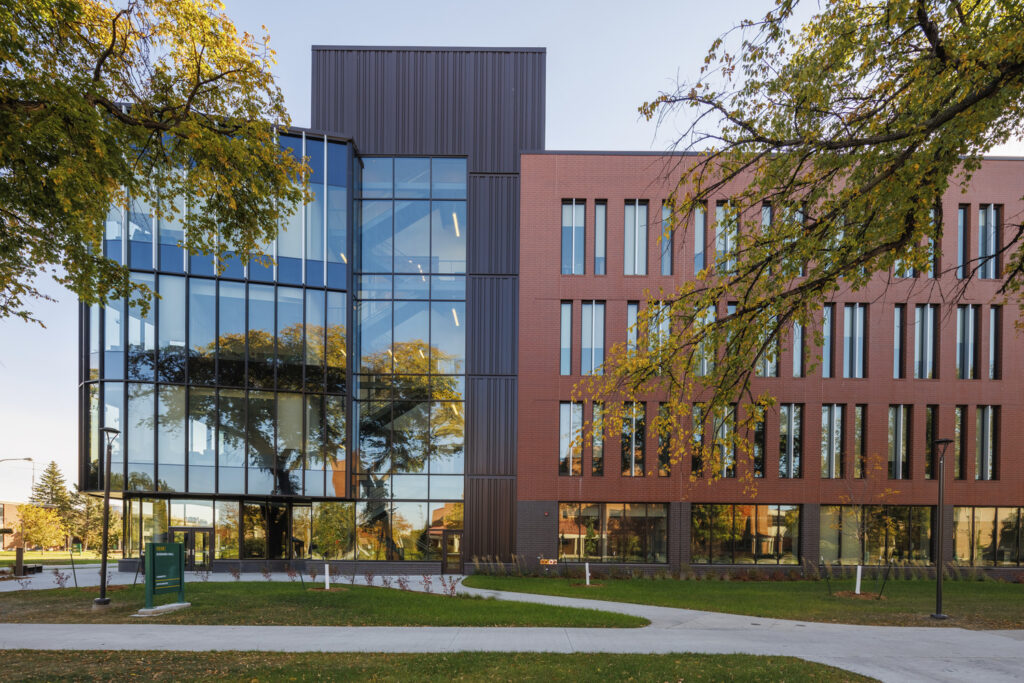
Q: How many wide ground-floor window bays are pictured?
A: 4